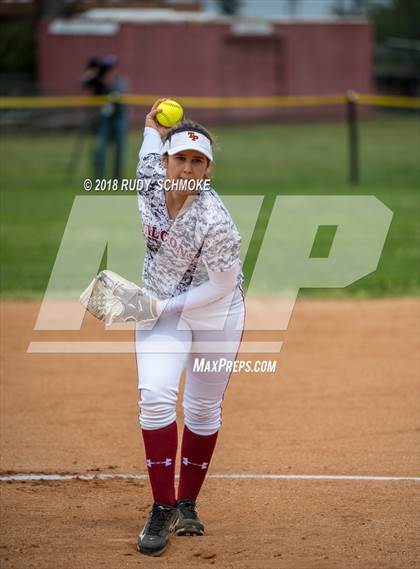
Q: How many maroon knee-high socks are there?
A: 2